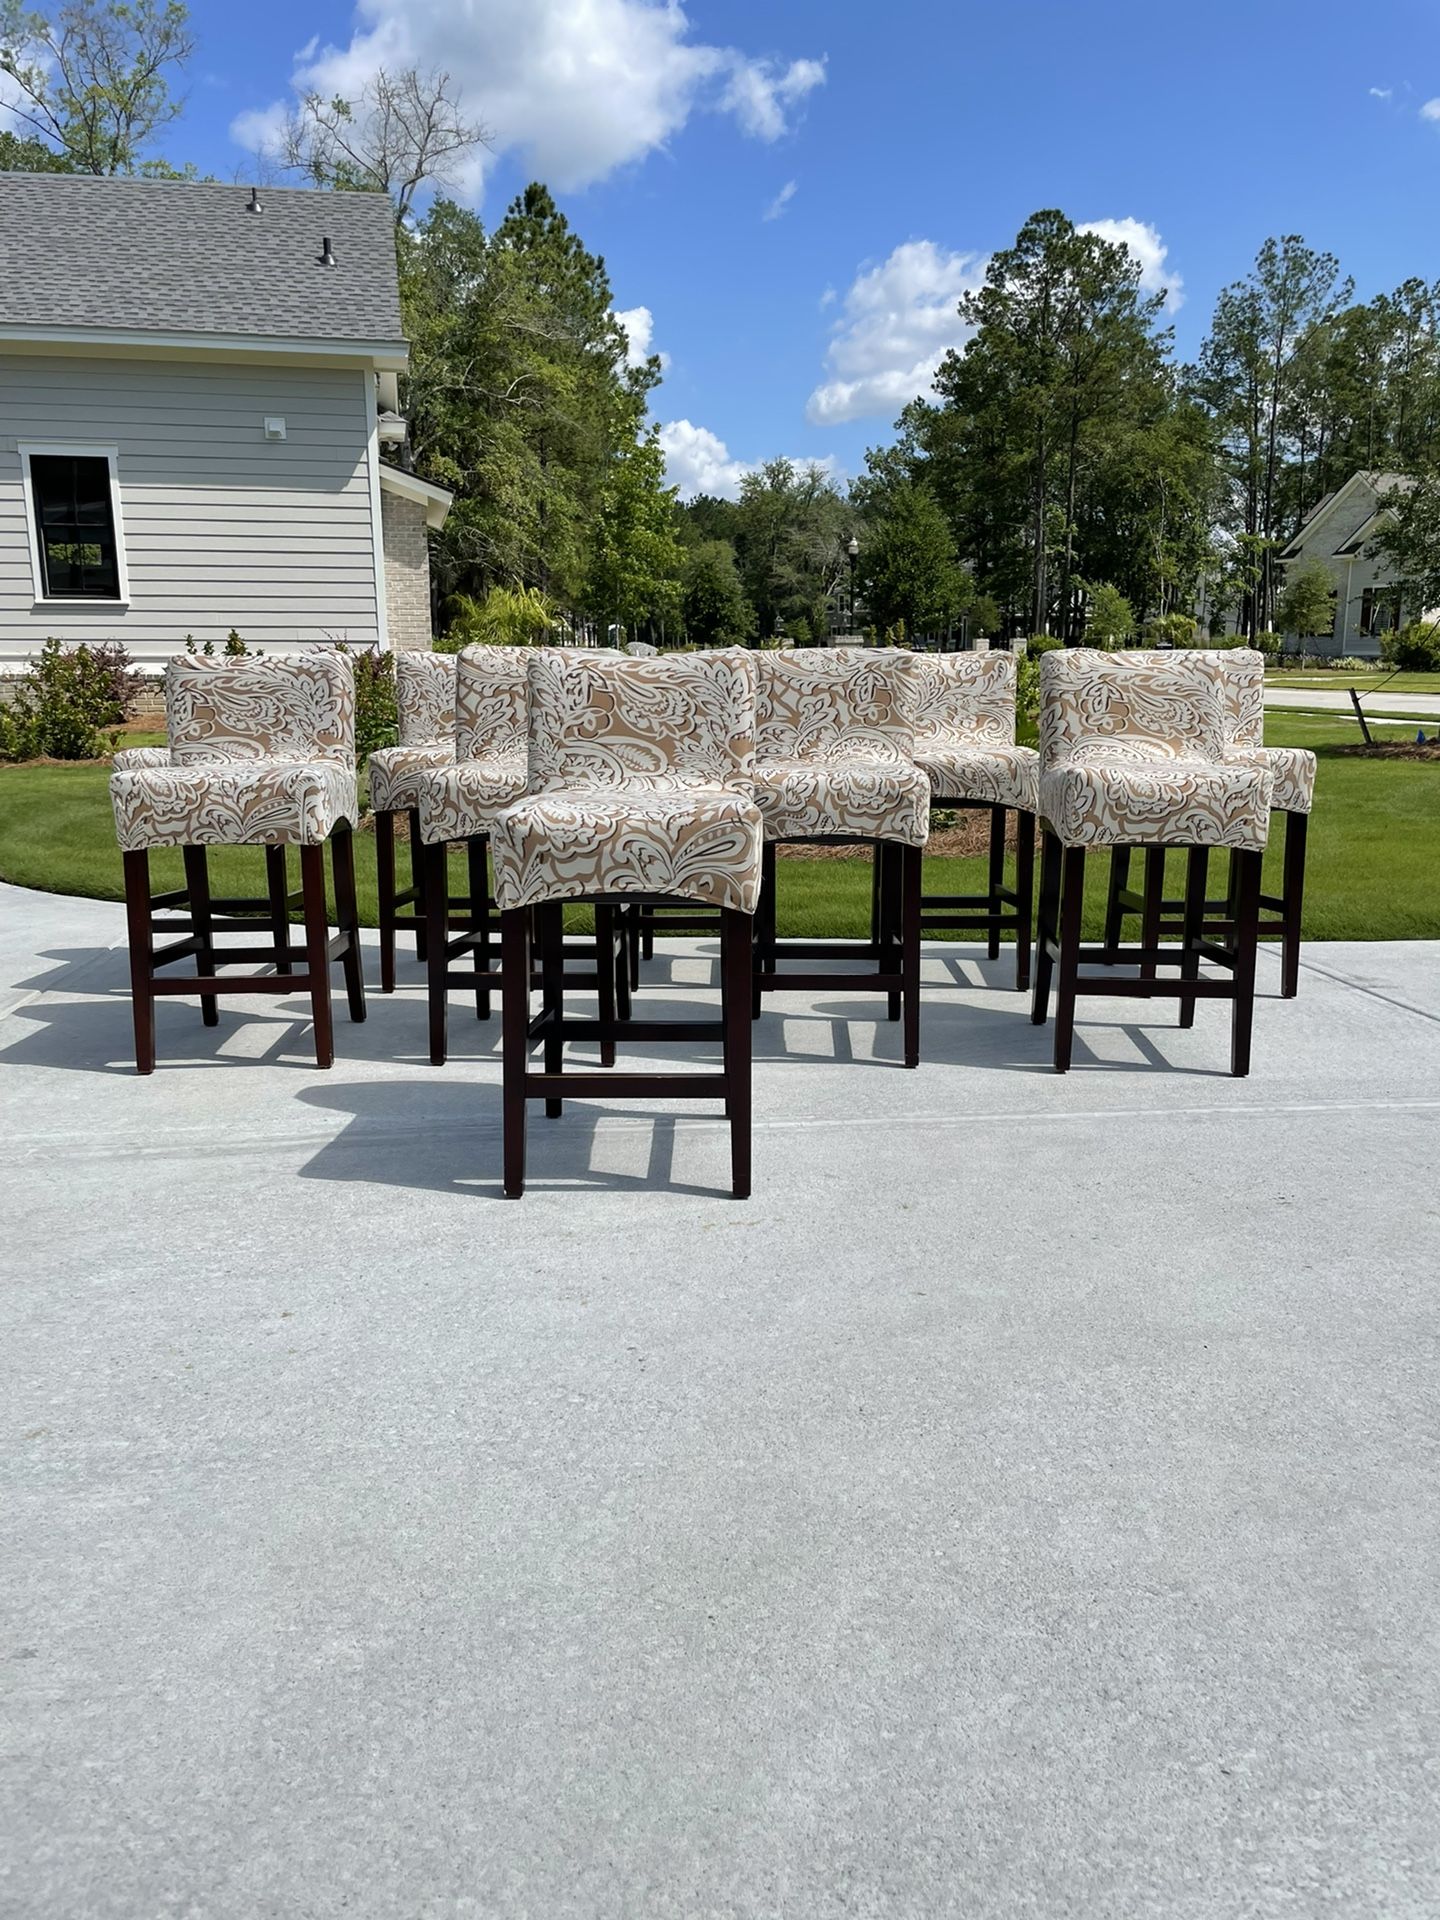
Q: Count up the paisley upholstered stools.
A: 10